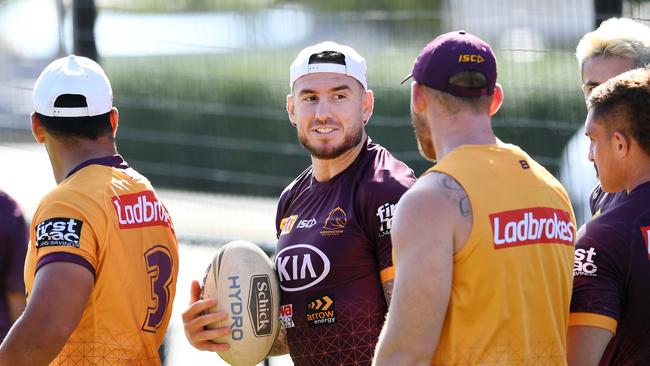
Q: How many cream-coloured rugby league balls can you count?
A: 1